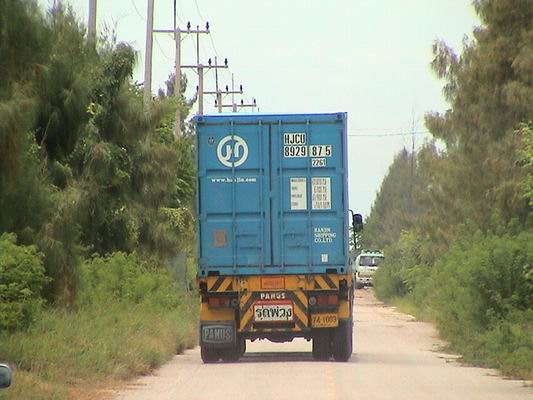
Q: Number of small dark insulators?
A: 10